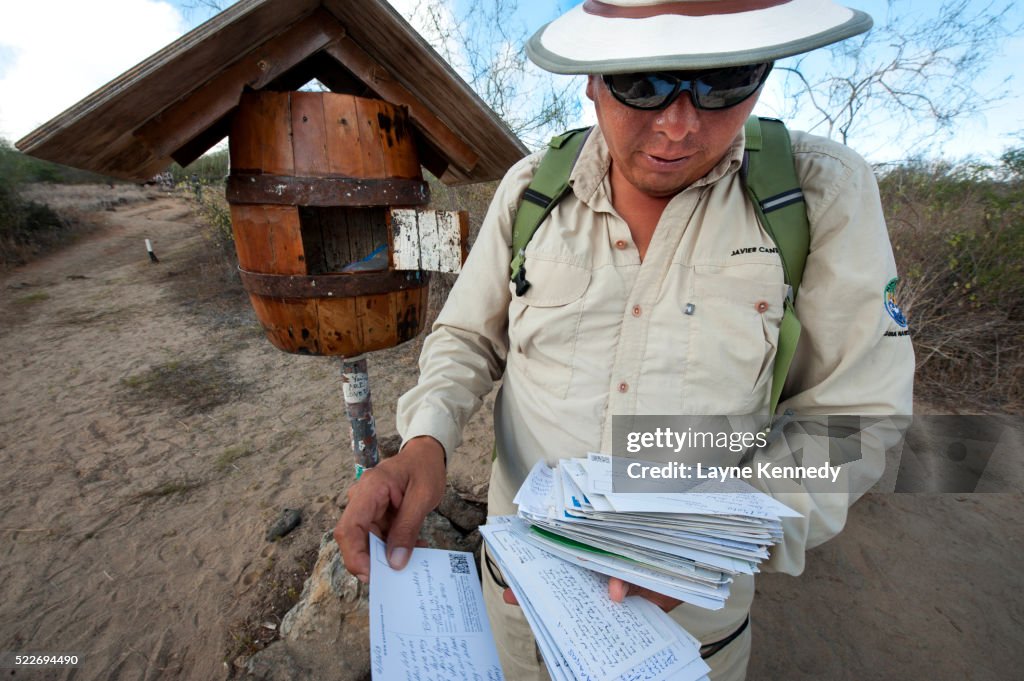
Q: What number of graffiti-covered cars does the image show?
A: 0